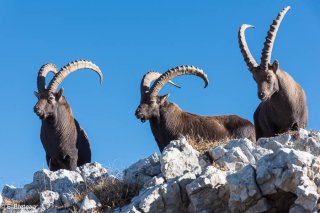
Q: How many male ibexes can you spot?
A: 3